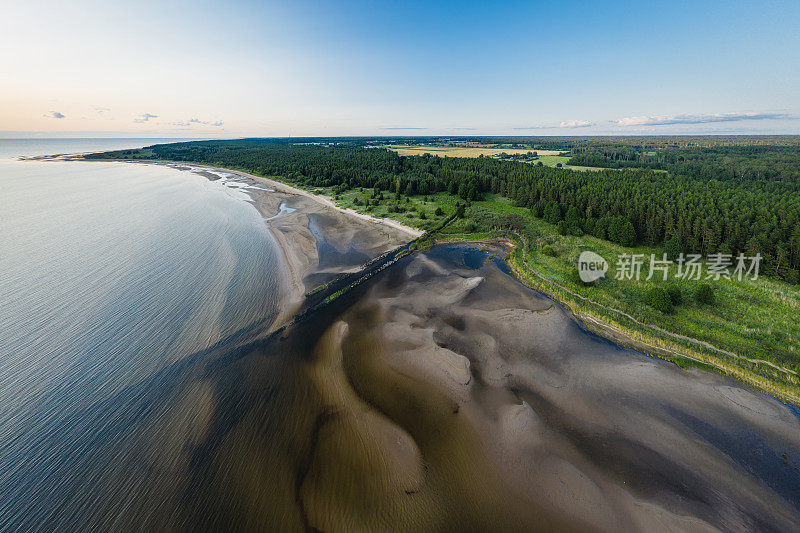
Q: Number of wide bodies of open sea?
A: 1